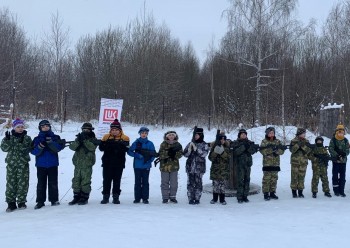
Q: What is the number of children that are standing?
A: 13